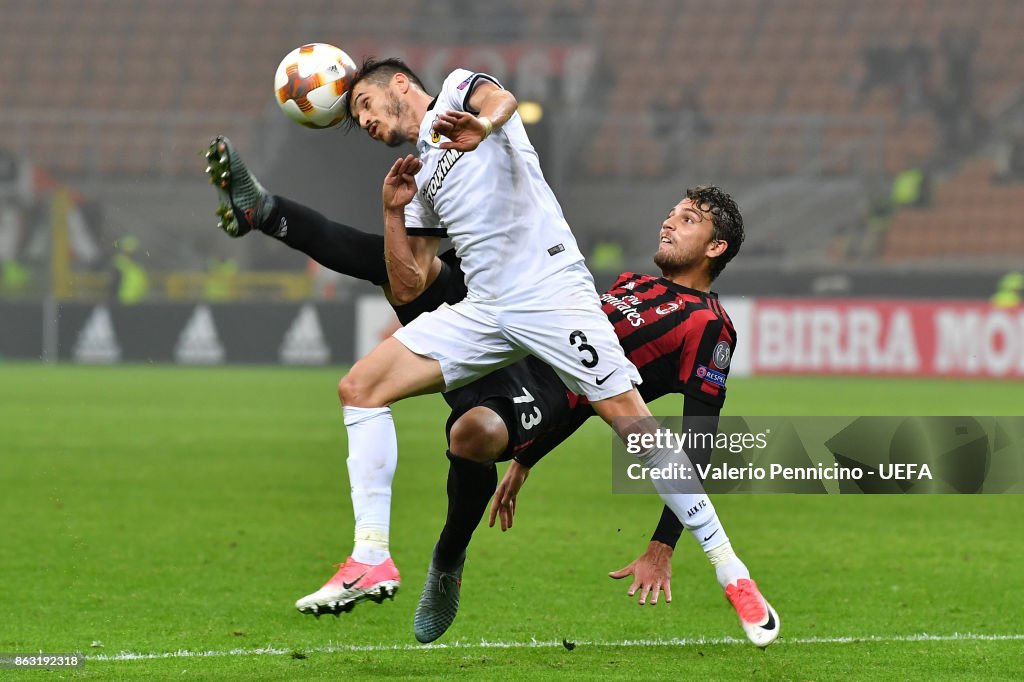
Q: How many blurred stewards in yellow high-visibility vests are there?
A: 6